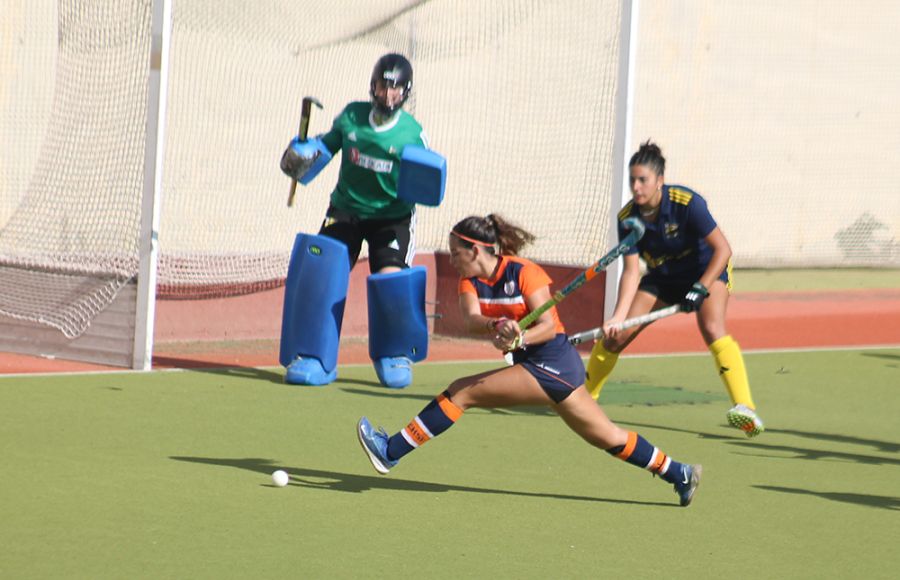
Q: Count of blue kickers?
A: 2